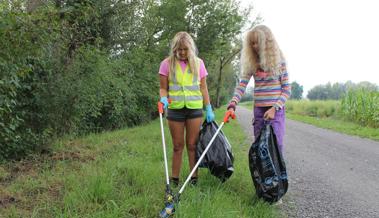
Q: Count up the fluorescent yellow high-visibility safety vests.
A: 1